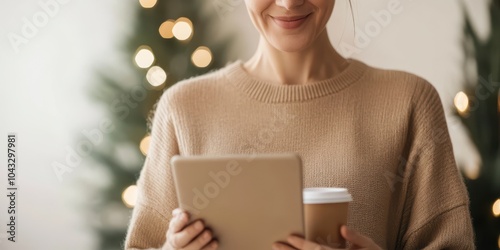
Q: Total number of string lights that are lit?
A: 10